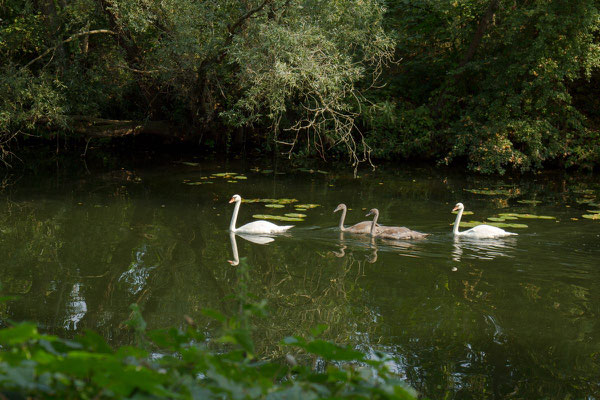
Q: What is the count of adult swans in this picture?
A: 2